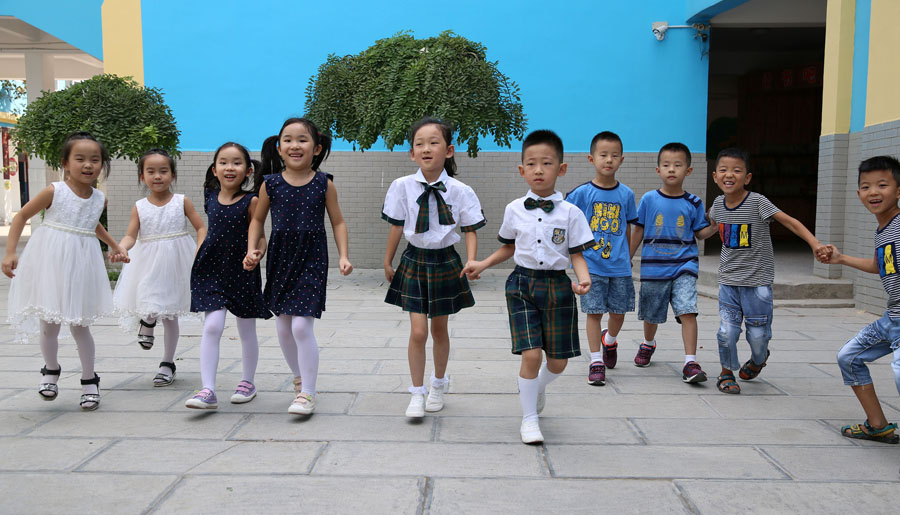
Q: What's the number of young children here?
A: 10